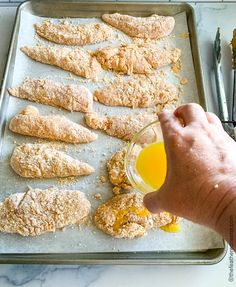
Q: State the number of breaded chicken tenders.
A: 12